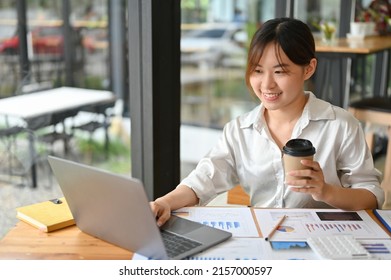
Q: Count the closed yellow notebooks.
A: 1